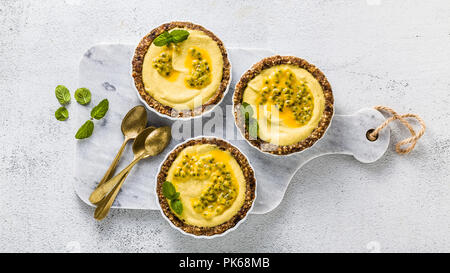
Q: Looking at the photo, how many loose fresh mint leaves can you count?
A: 5